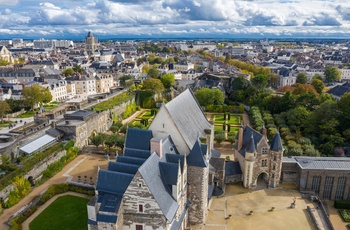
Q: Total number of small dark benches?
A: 3